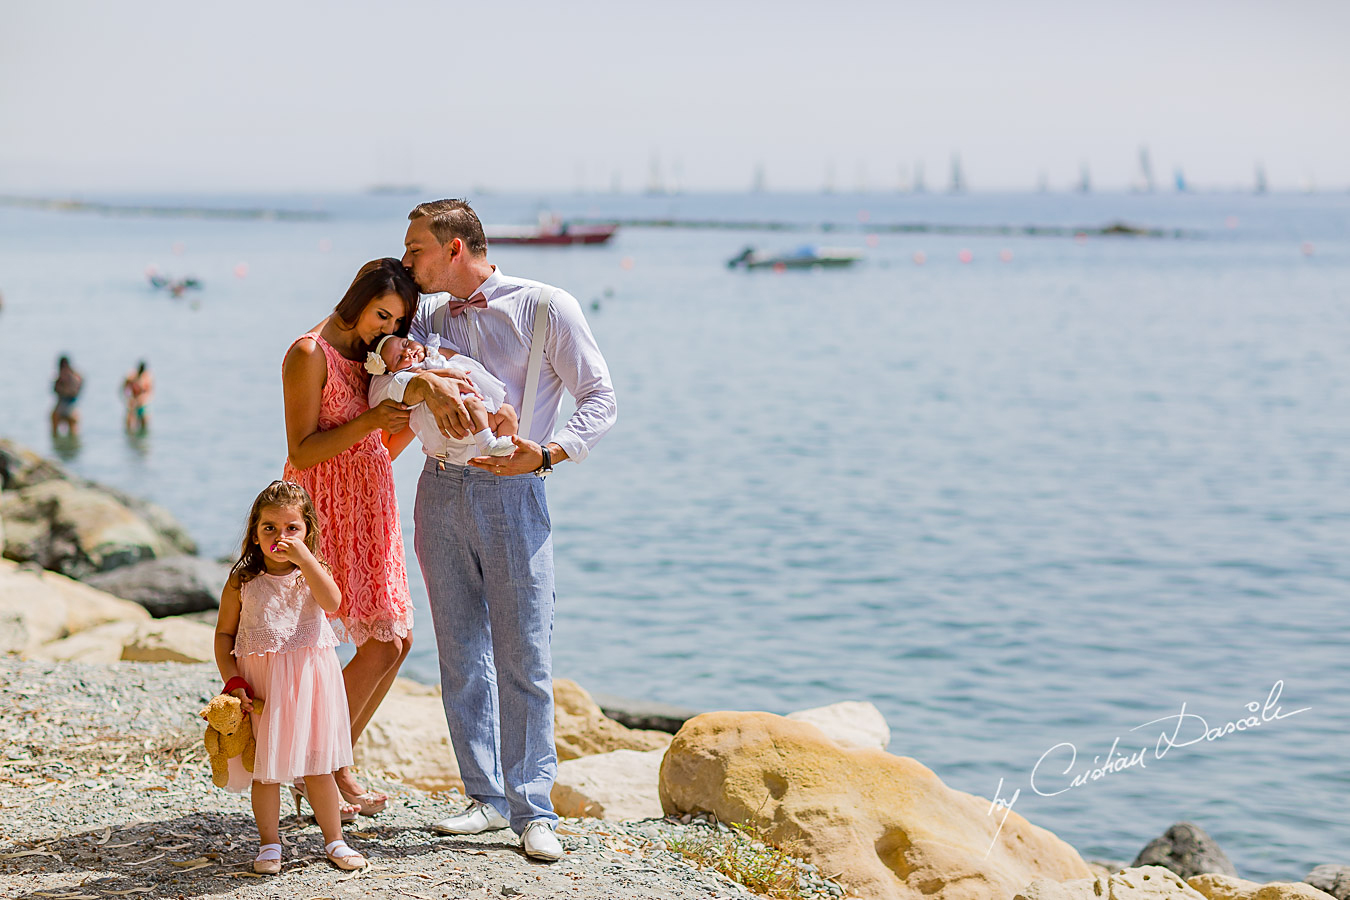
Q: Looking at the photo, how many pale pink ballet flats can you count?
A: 2